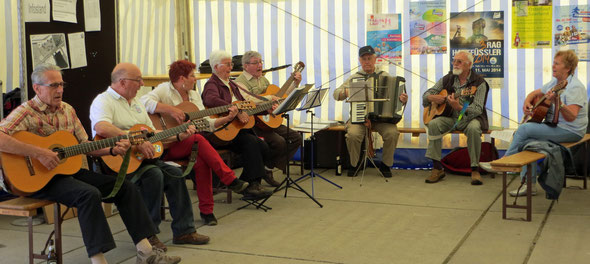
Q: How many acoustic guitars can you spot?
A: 7